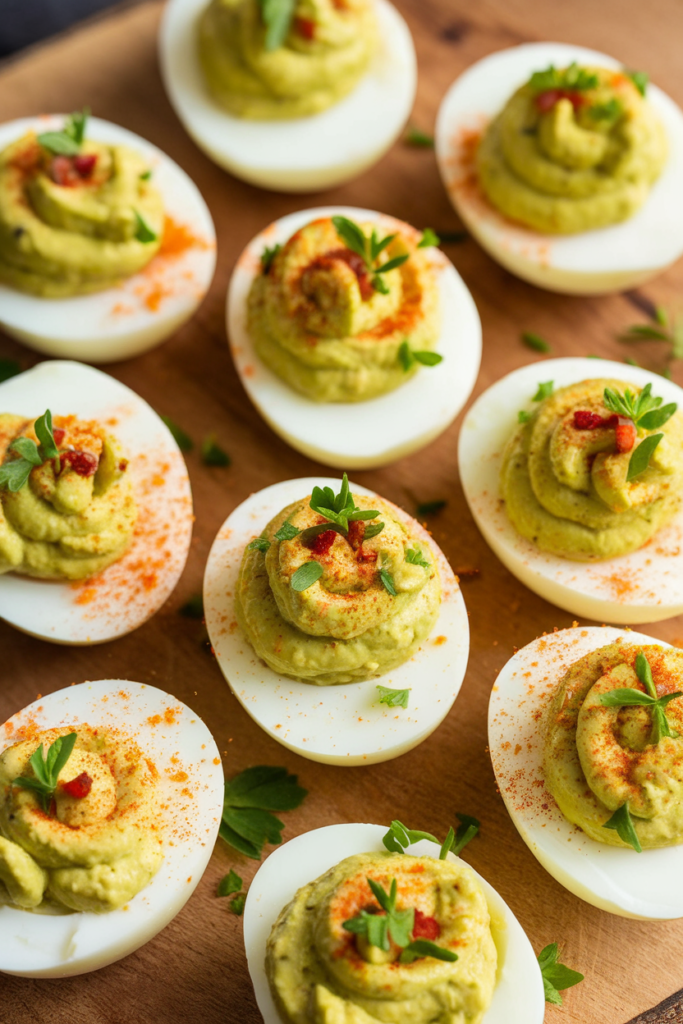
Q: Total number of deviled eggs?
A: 10